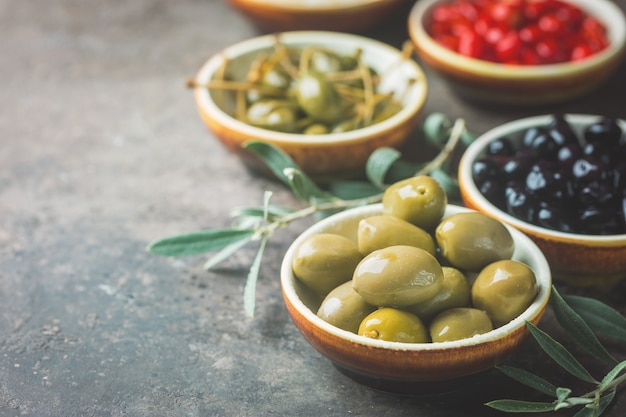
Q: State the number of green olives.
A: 10